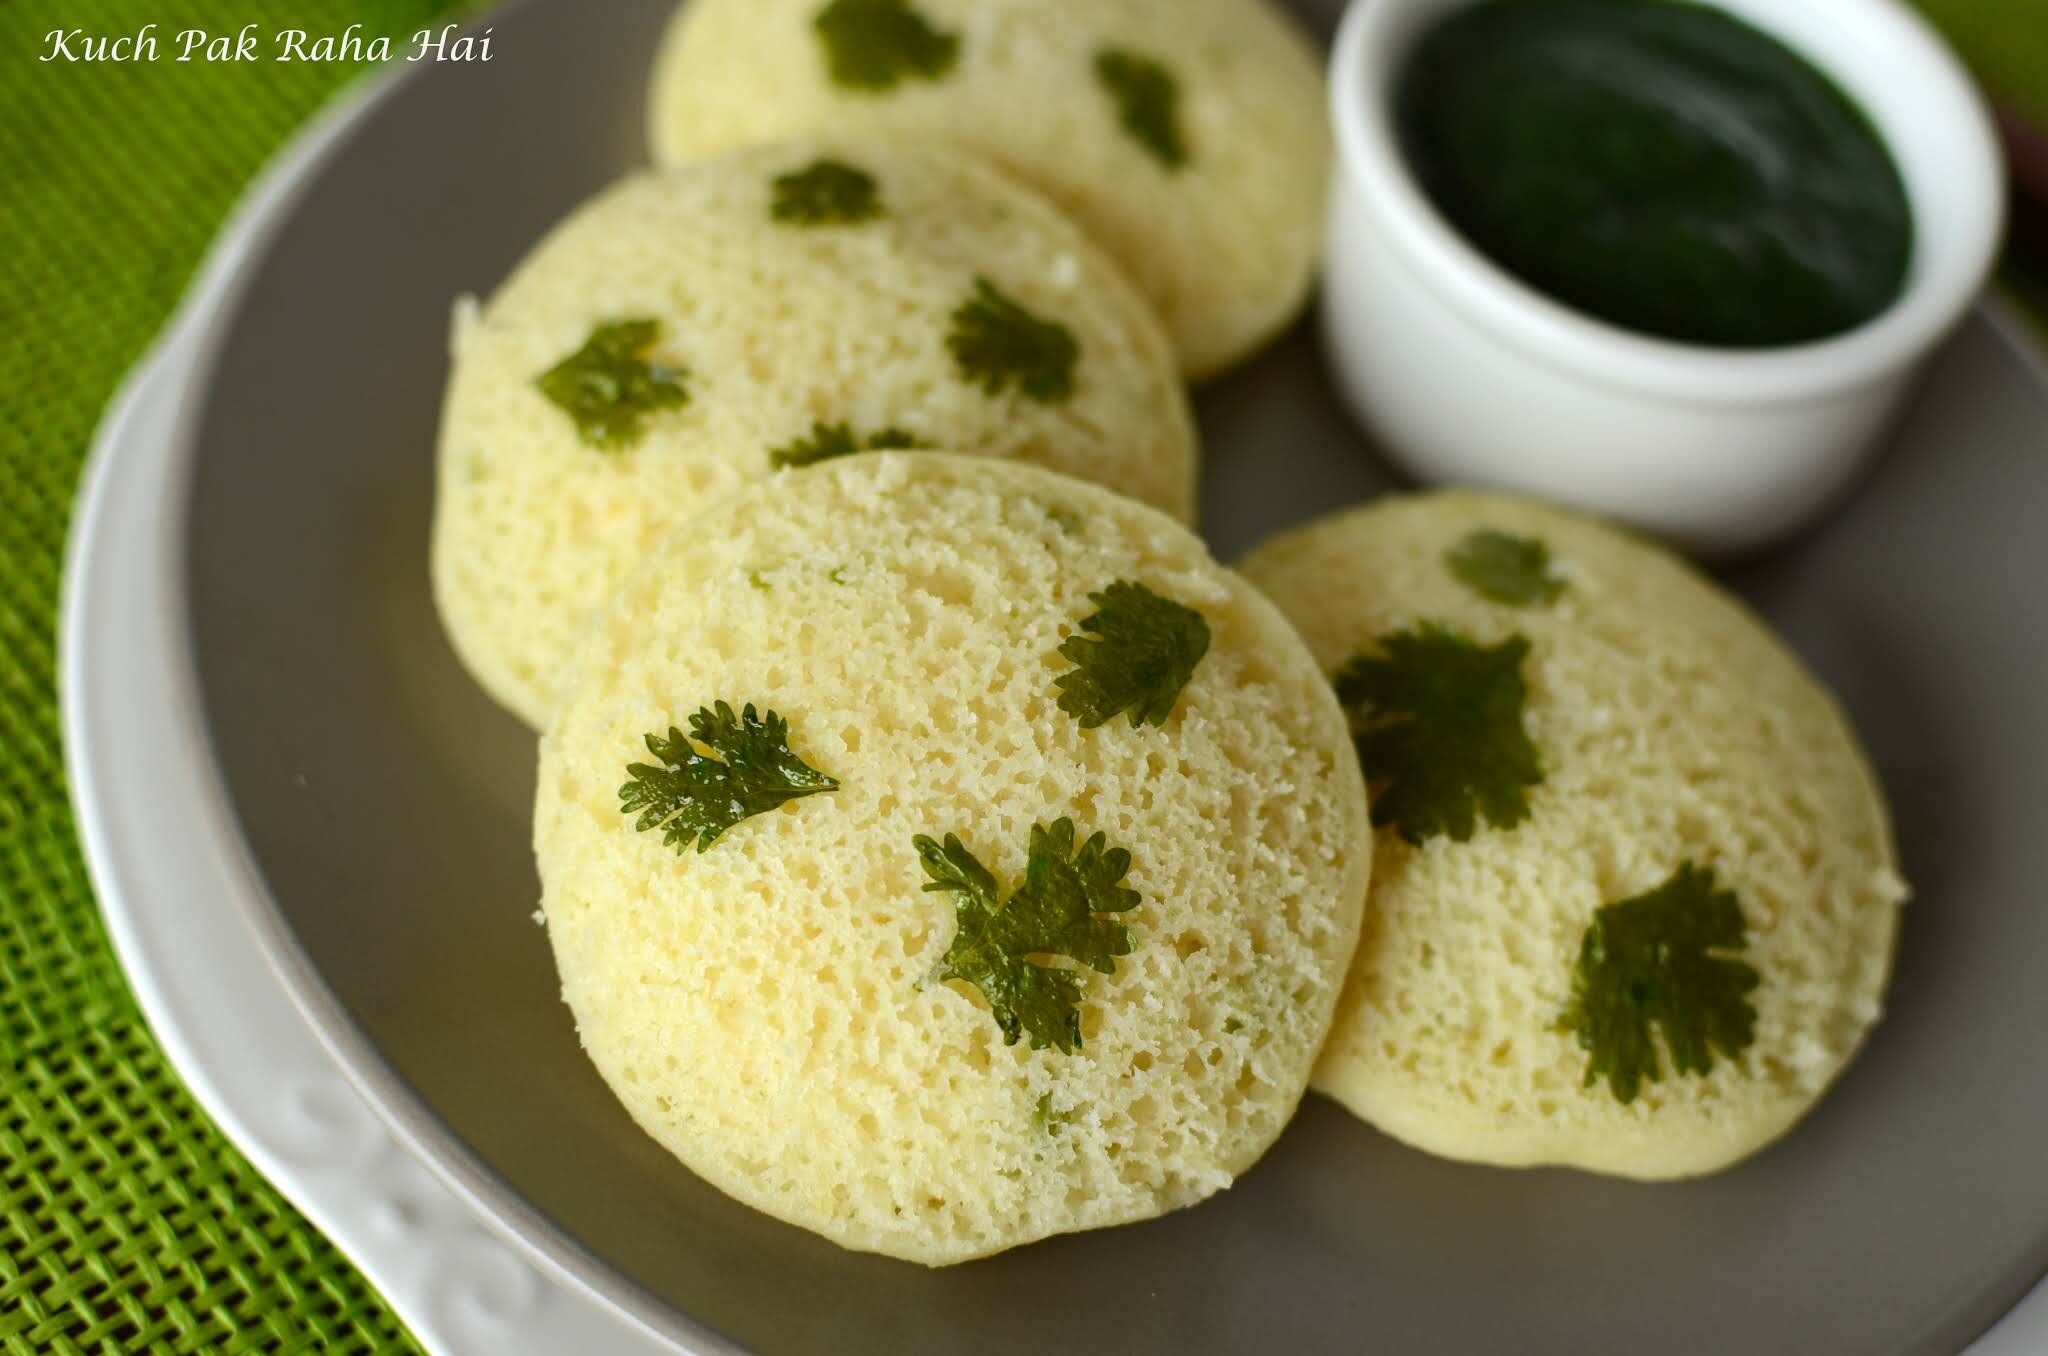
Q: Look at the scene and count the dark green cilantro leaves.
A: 12